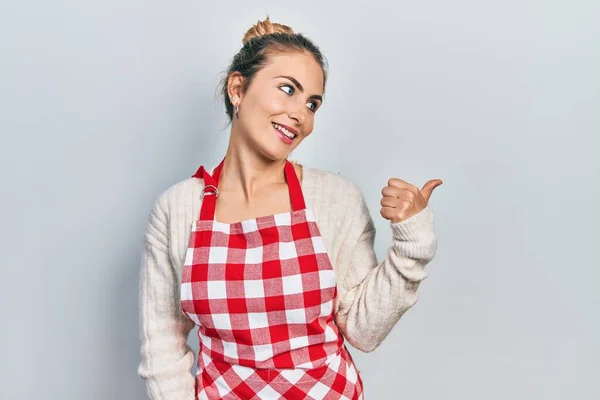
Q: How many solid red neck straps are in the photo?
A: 2